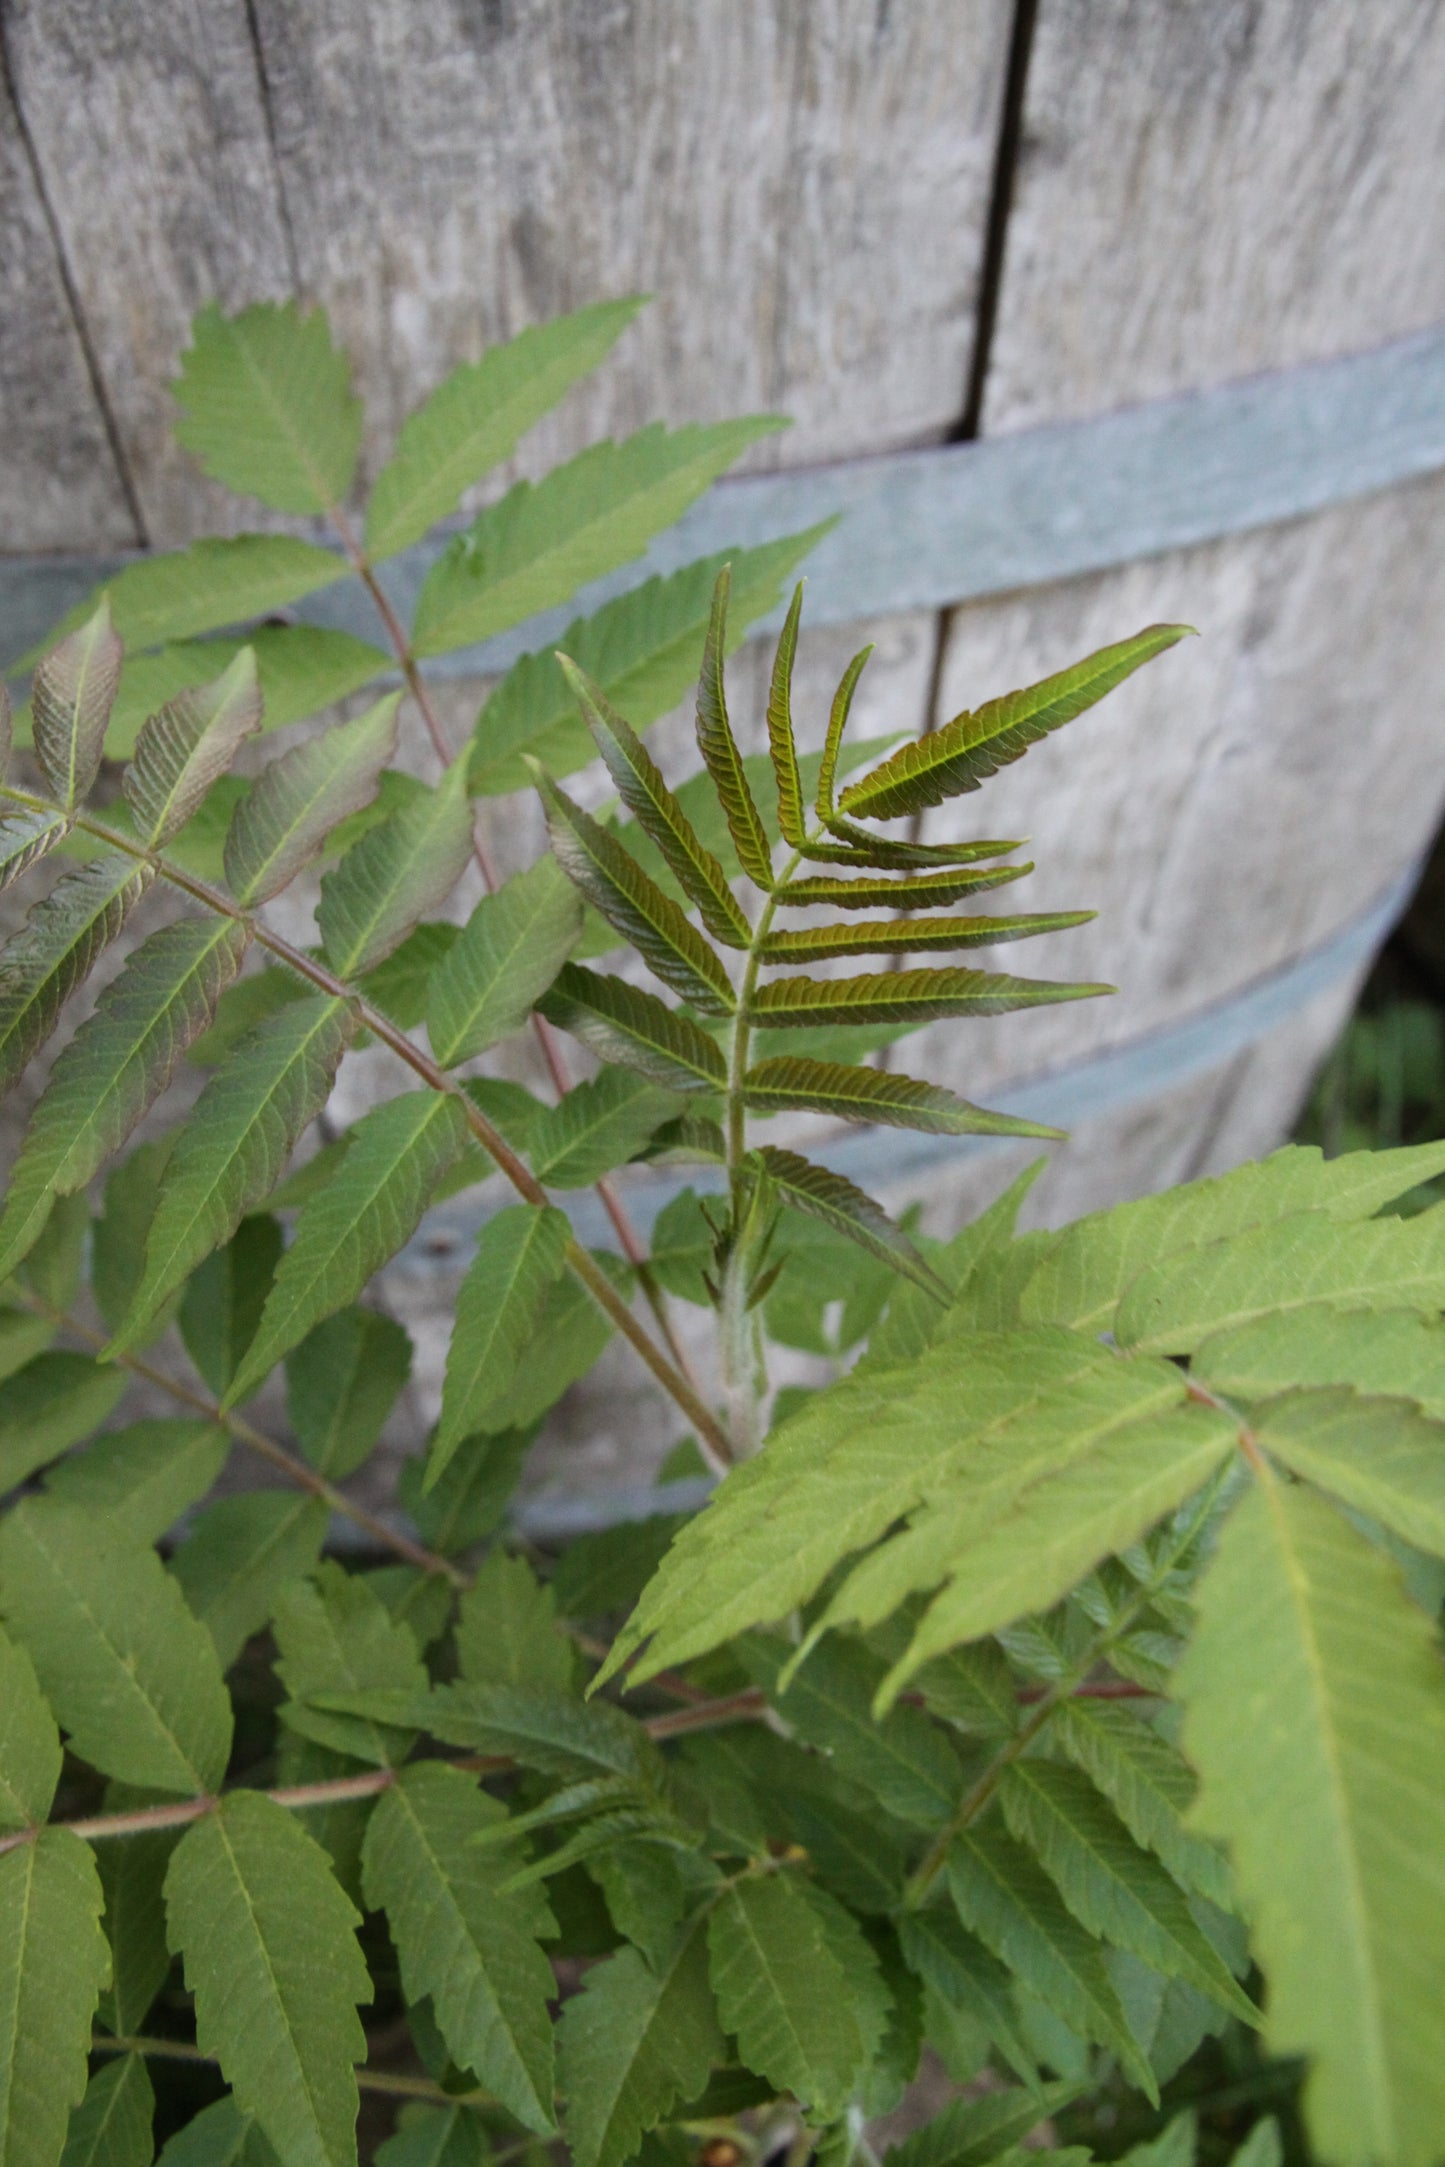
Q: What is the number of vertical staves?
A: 4